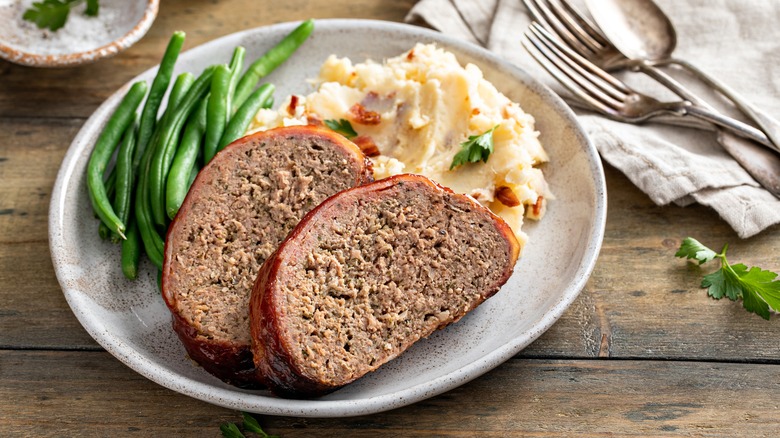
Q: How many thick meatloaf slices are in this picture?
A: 2